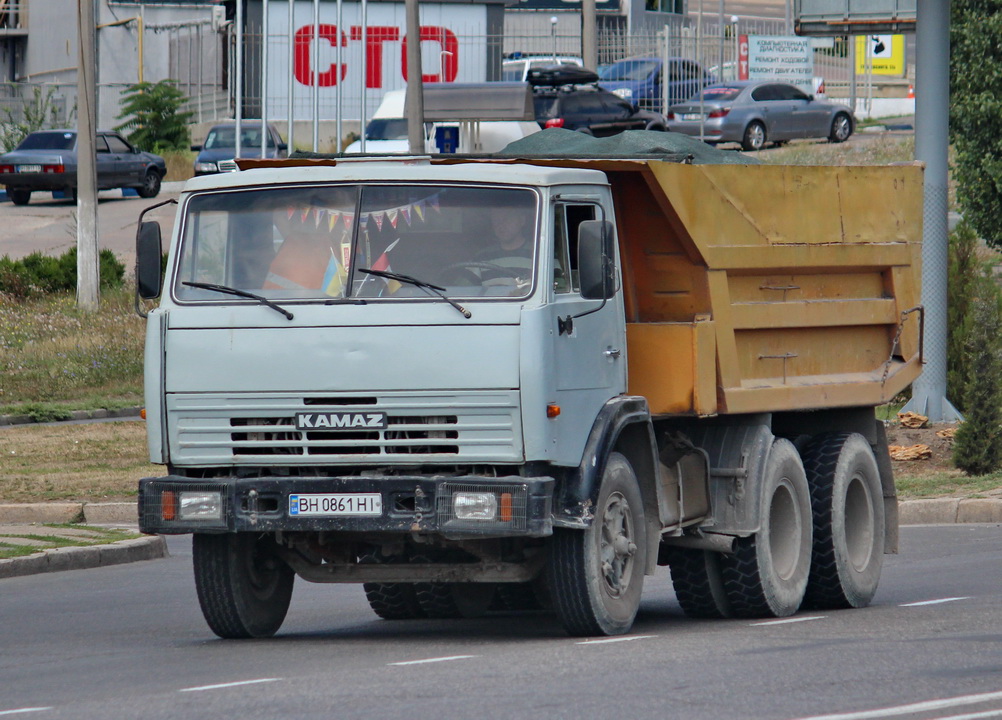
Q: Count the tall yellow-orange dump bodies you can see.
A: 1